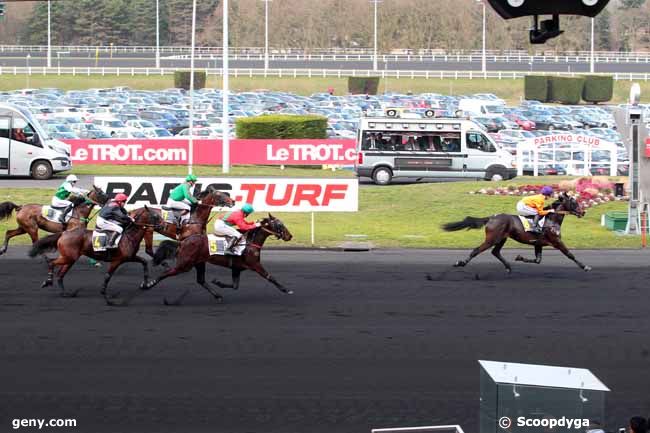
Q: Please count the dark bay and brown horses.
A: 5